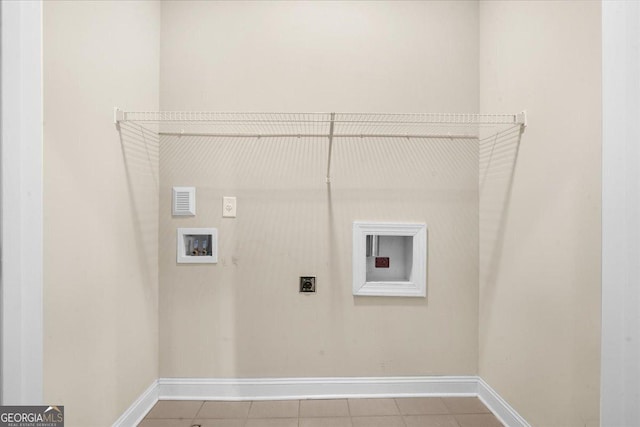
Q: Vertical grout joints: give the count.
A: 6